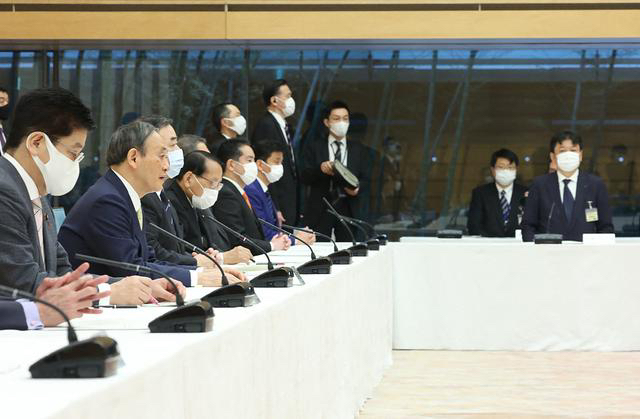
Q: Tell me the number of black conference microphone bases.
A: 11